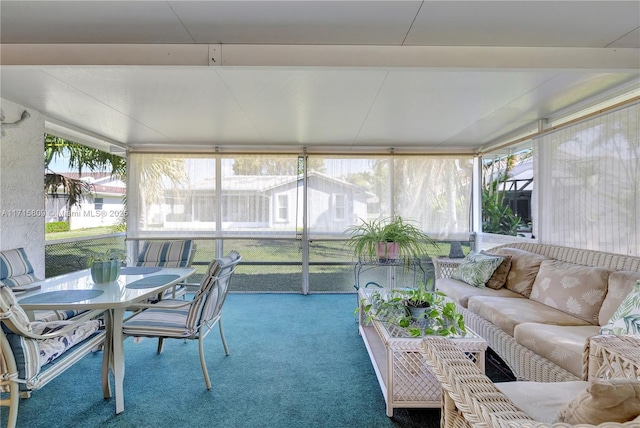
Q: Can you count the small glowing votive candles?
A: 0